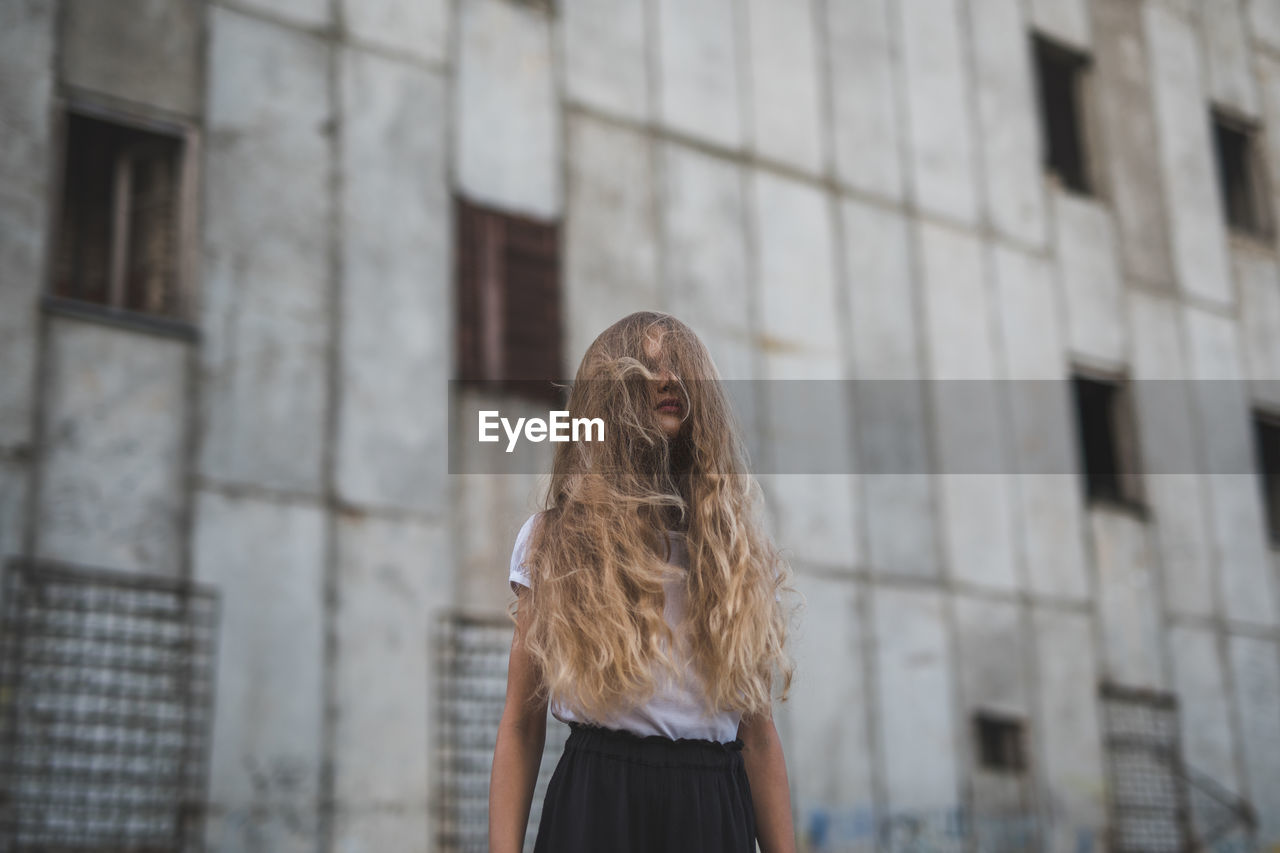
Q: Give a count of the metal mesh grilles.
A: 3